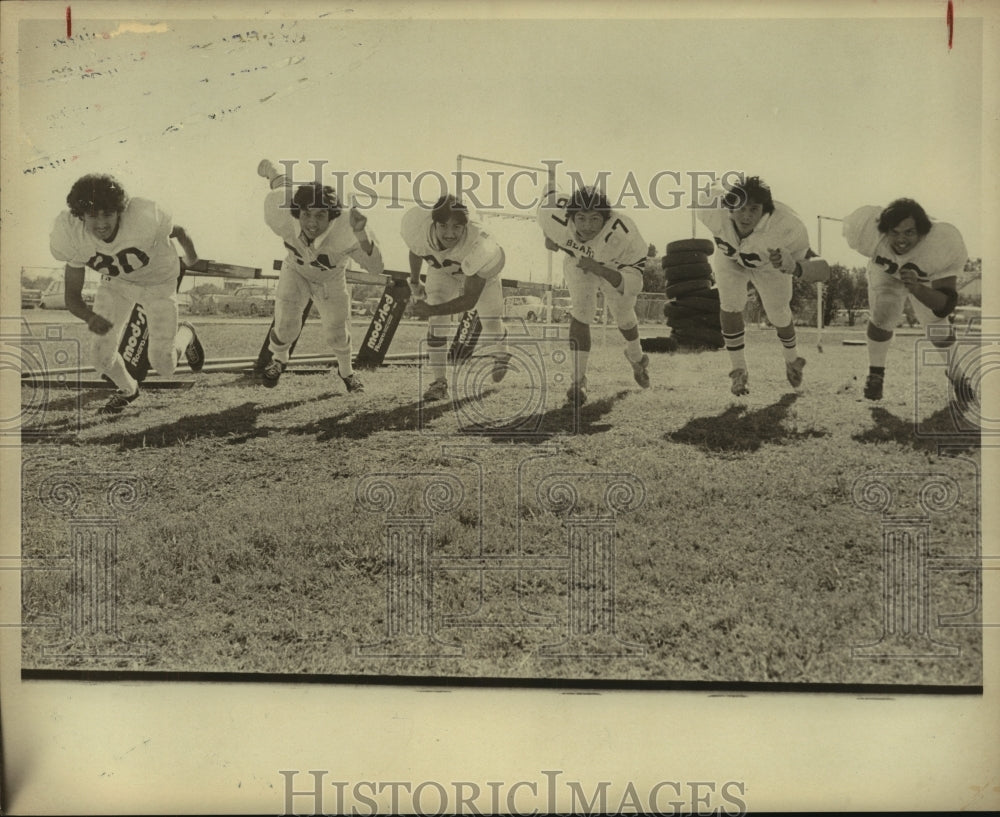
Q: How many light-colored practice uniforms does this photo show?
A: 6